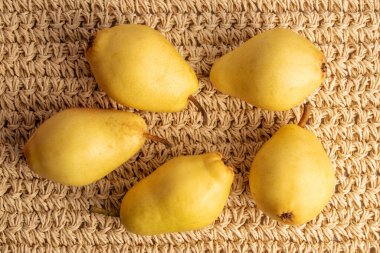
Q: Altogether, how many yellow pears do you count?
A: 5